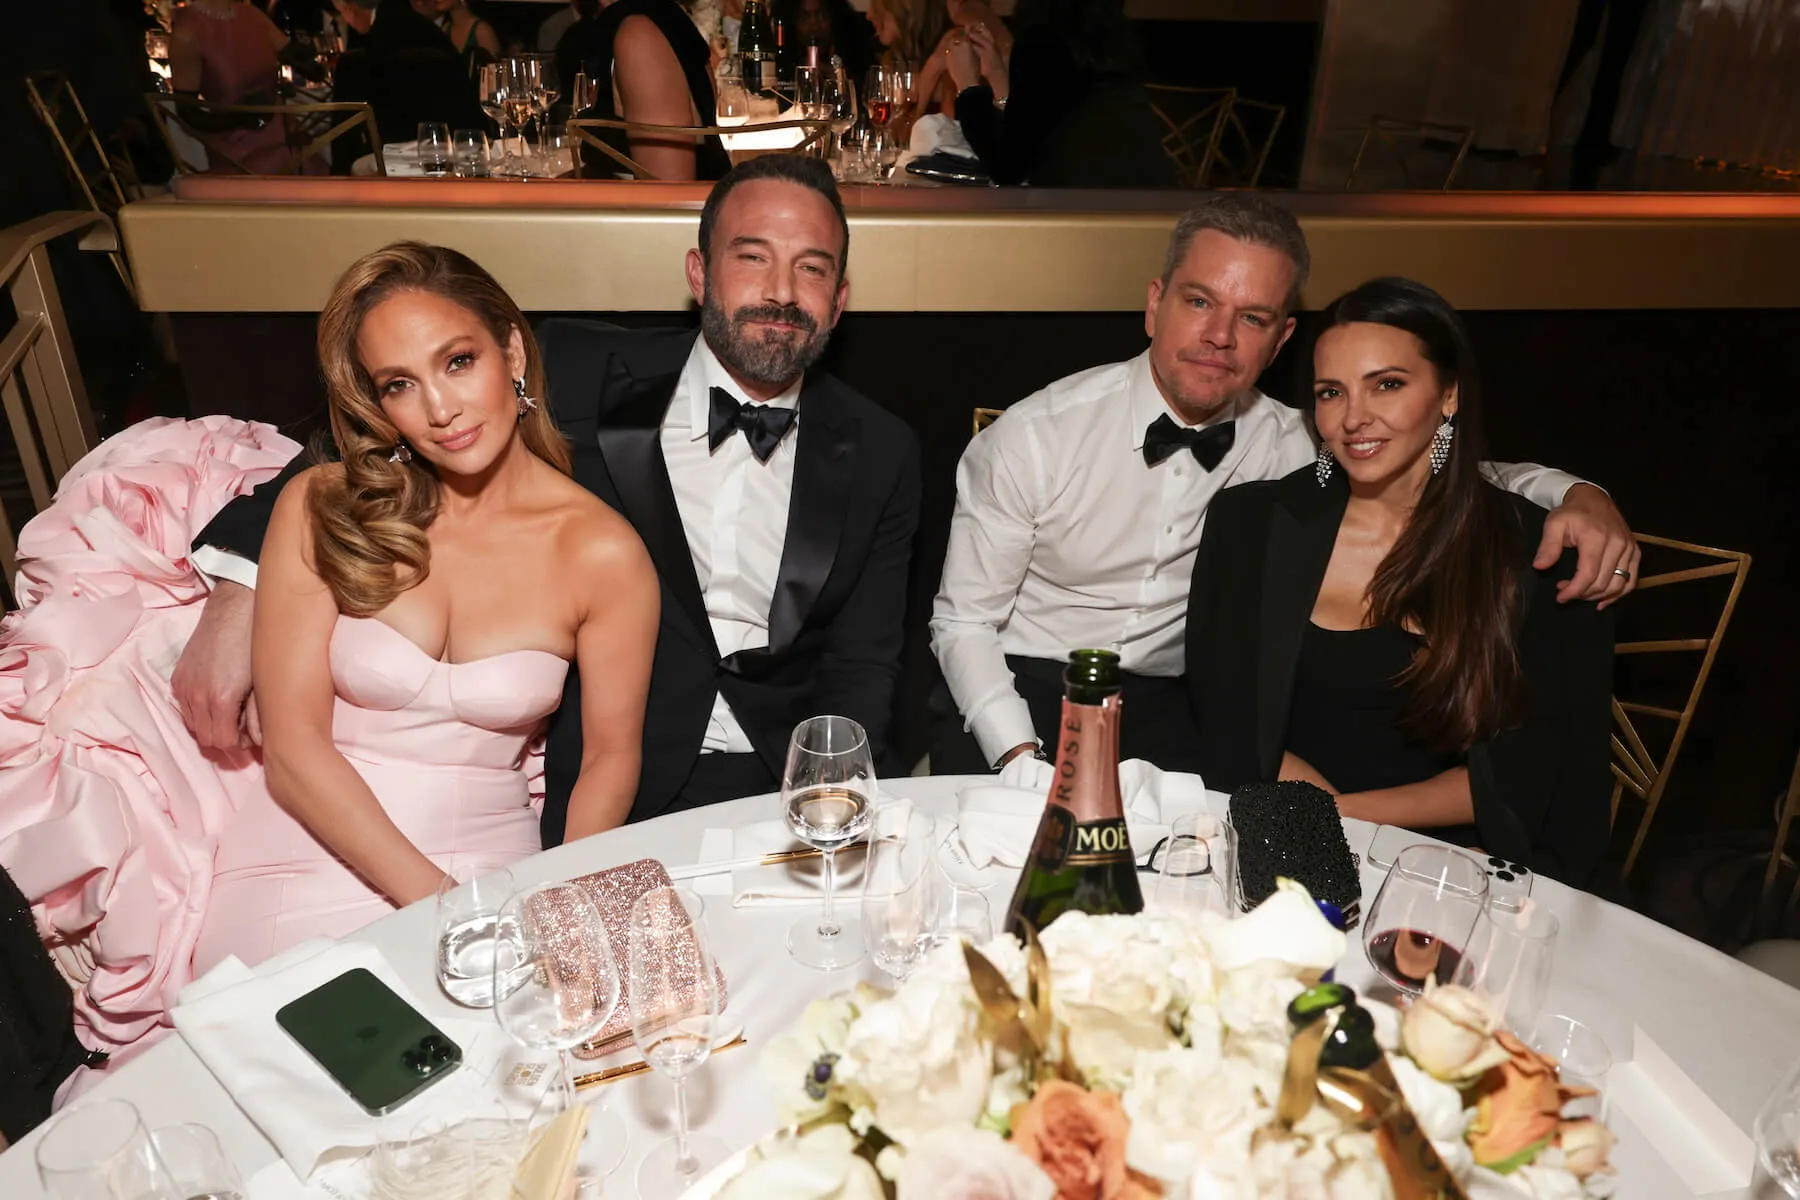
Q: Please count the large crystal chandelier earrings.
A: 2